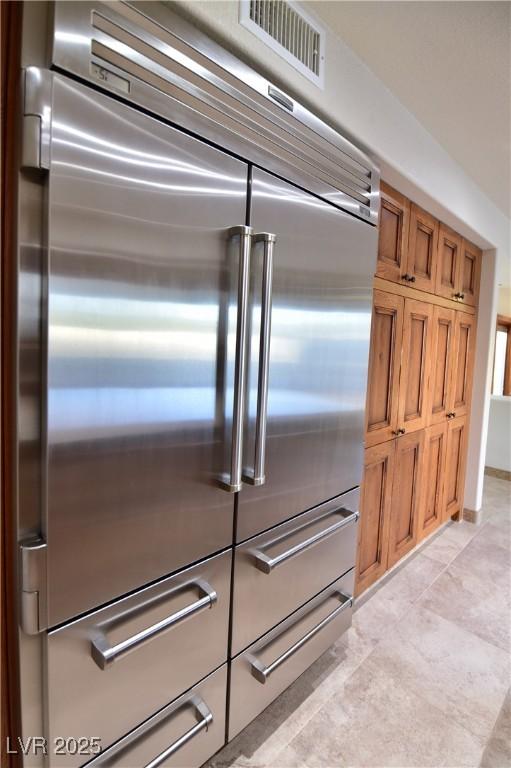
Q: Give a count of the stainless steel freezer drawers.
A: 4